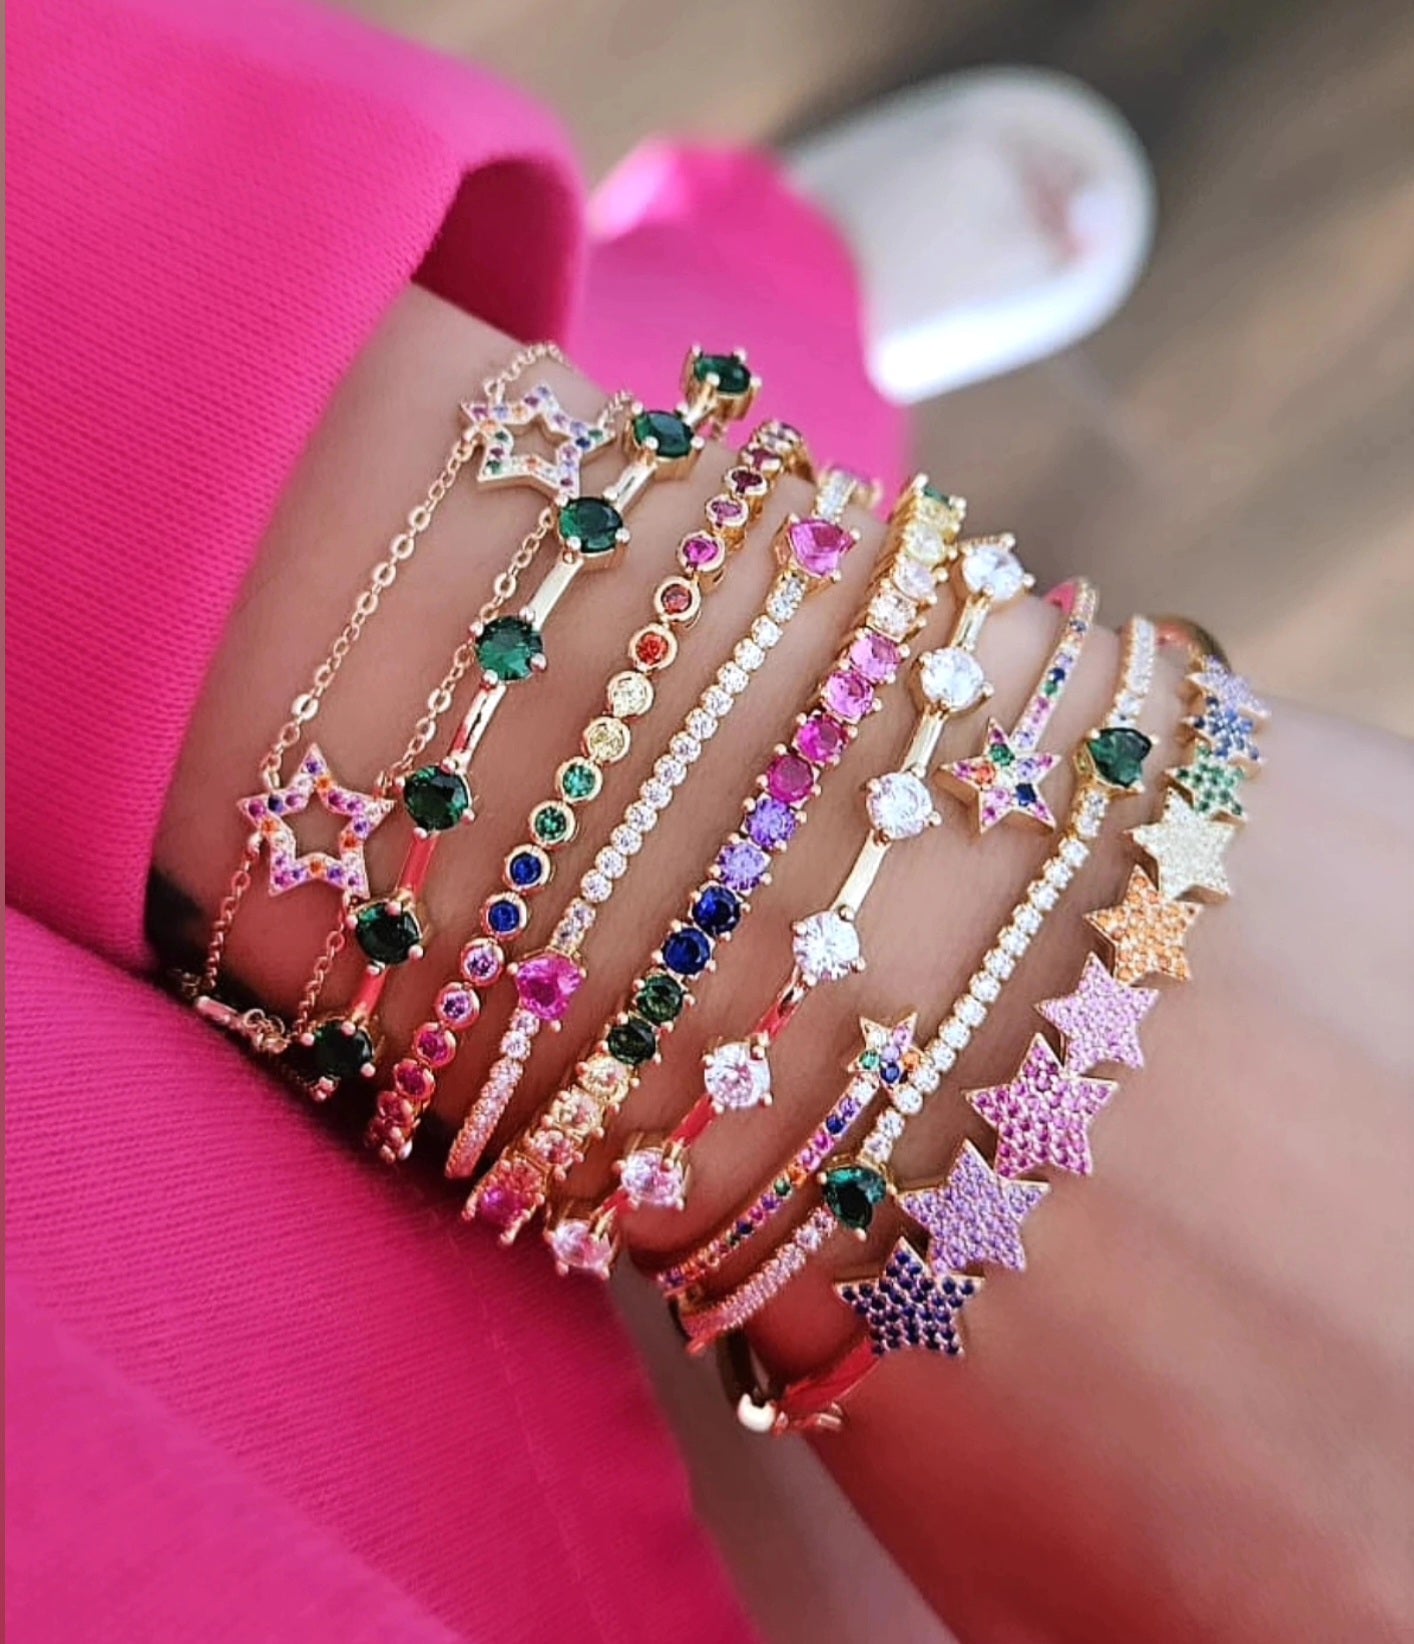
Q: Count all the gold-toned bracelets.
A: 9